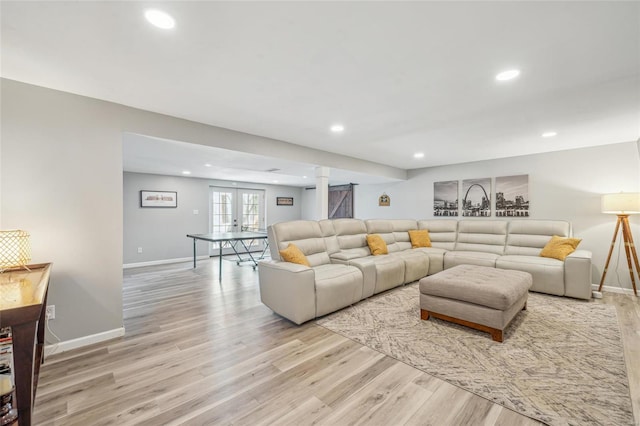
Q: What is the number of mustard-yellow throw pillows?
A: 4